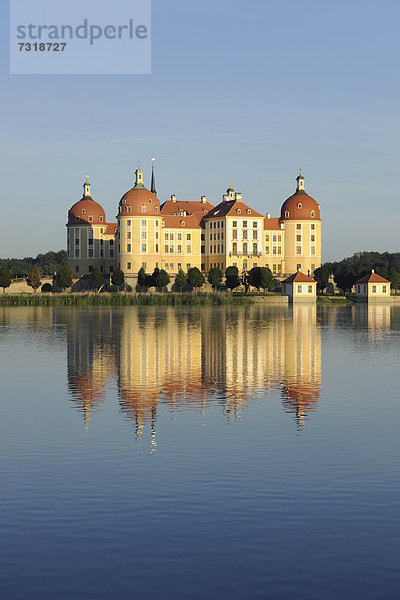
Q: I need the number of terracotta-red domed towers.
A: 3